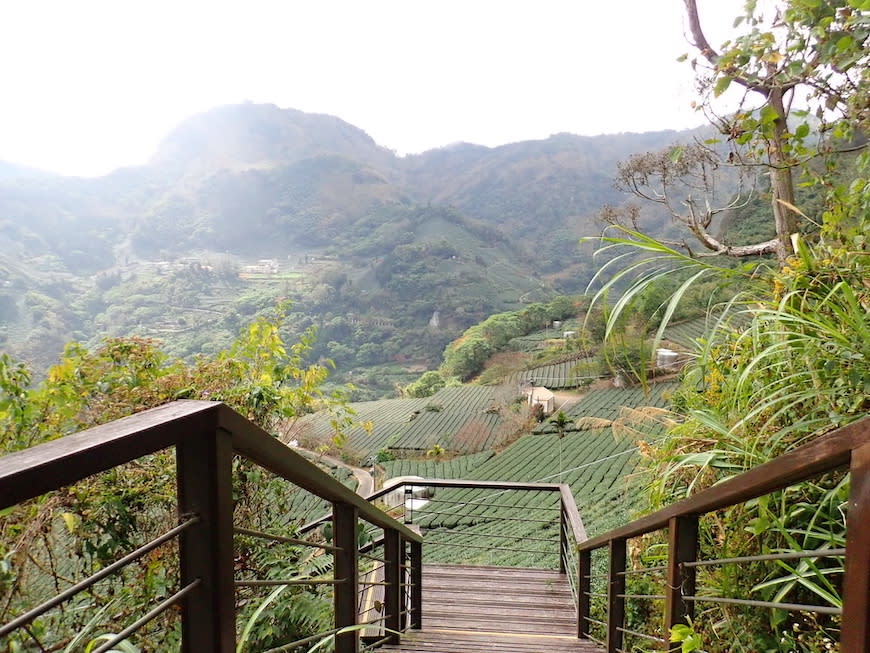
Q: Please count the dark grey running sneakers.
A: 0